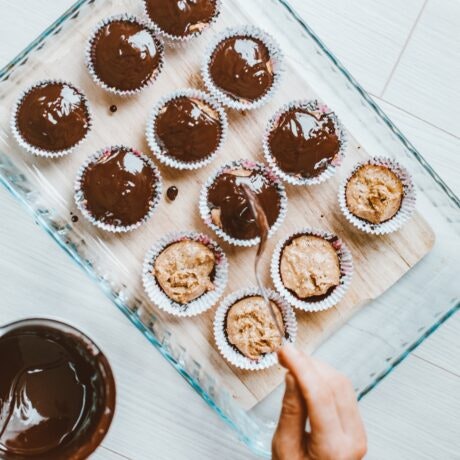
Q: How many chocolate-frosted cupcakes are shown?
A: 8